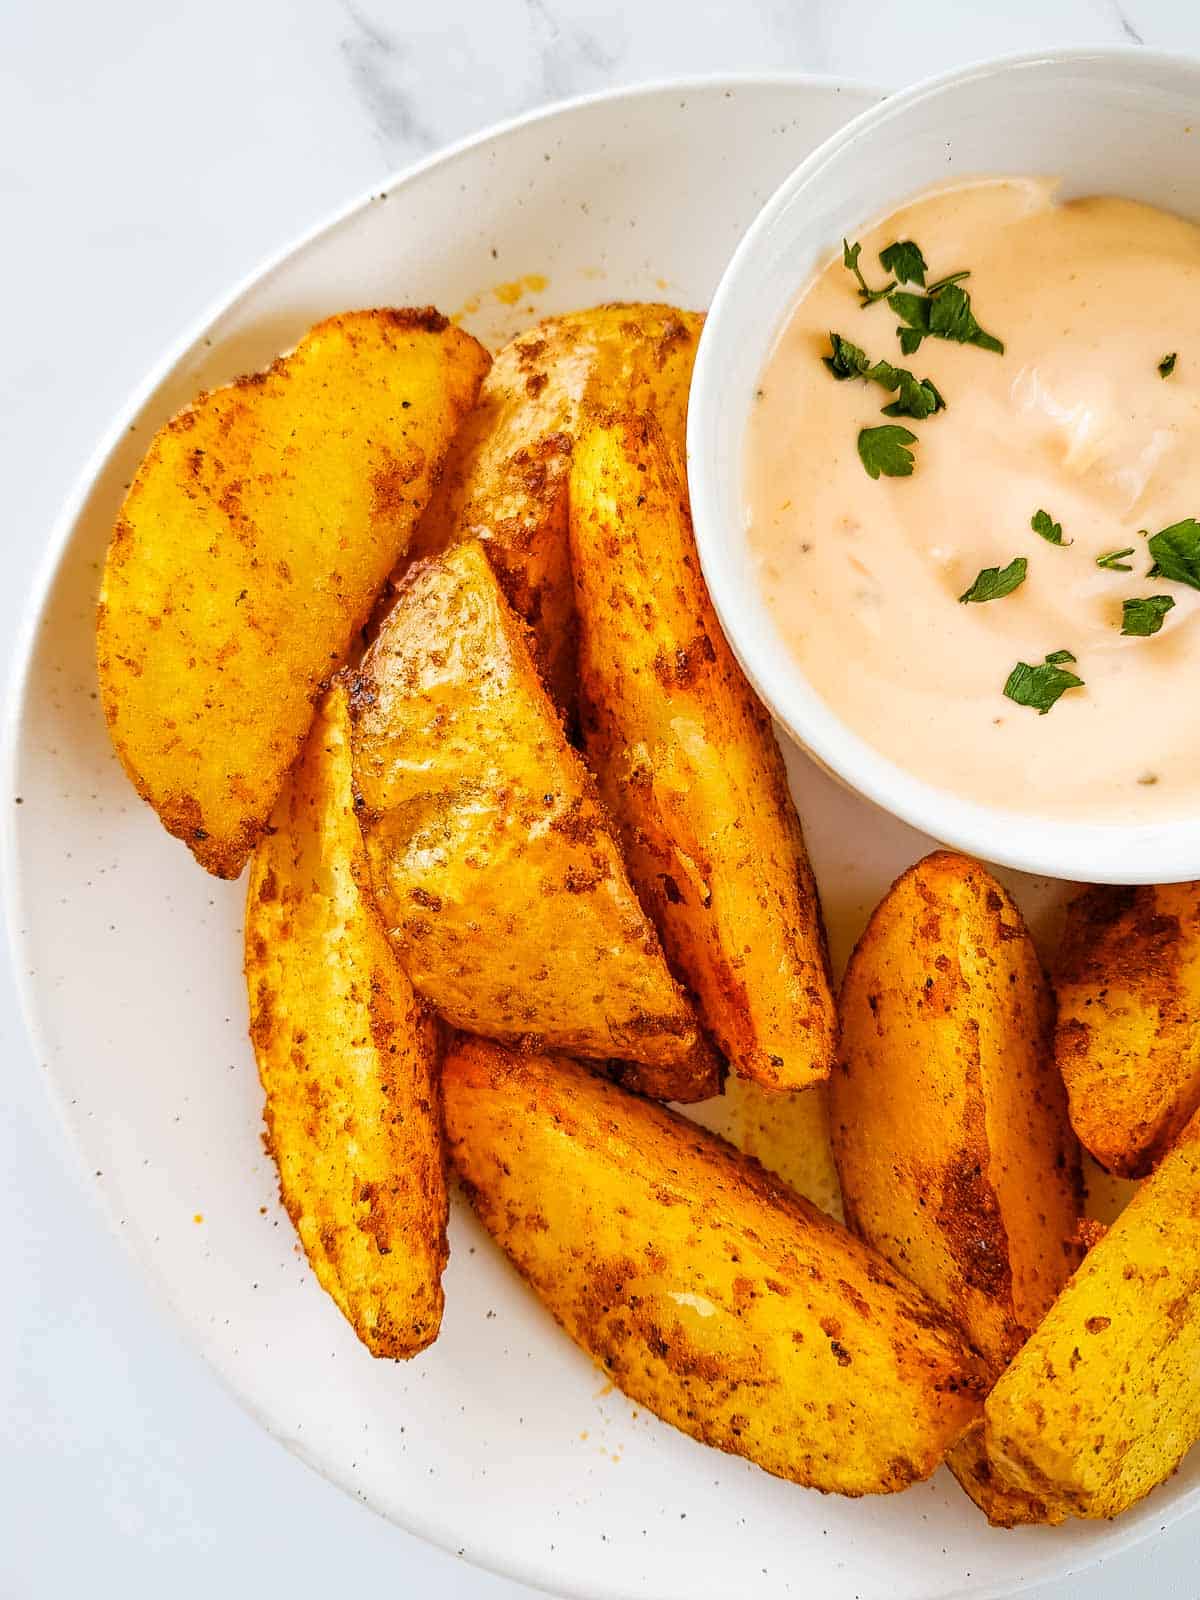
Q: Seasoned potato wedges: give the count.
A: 9